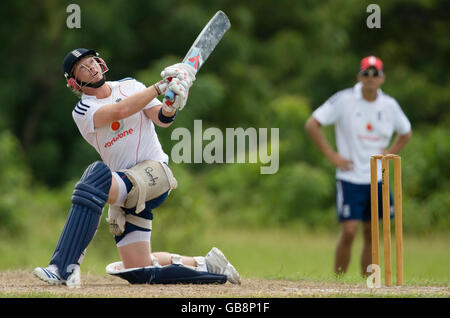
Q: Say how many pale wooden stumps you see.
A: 3